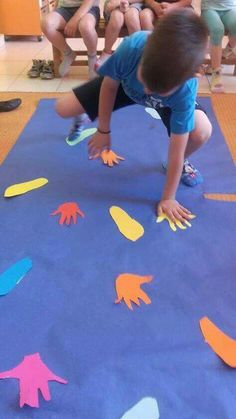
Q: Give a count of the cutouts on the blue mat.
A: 12